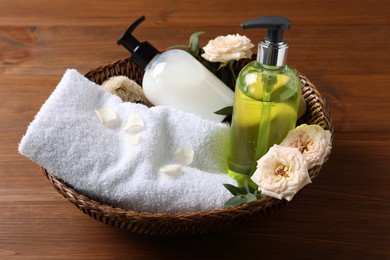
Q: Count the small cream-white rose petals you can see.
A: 5